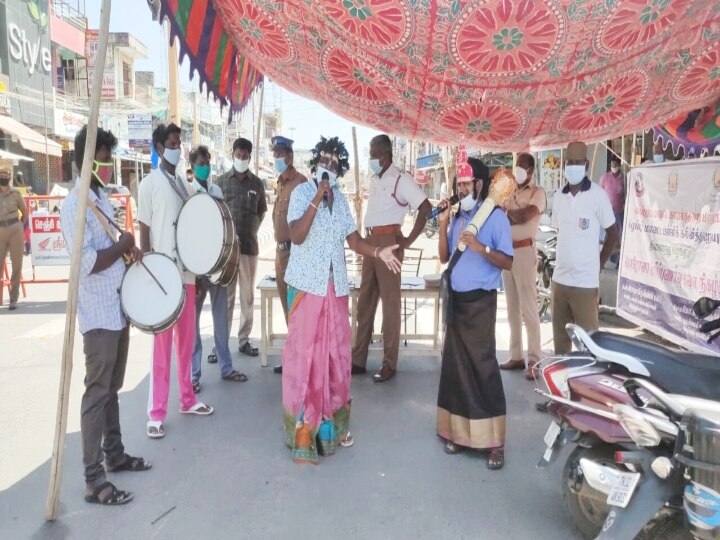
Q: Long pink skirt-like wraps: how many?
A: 1